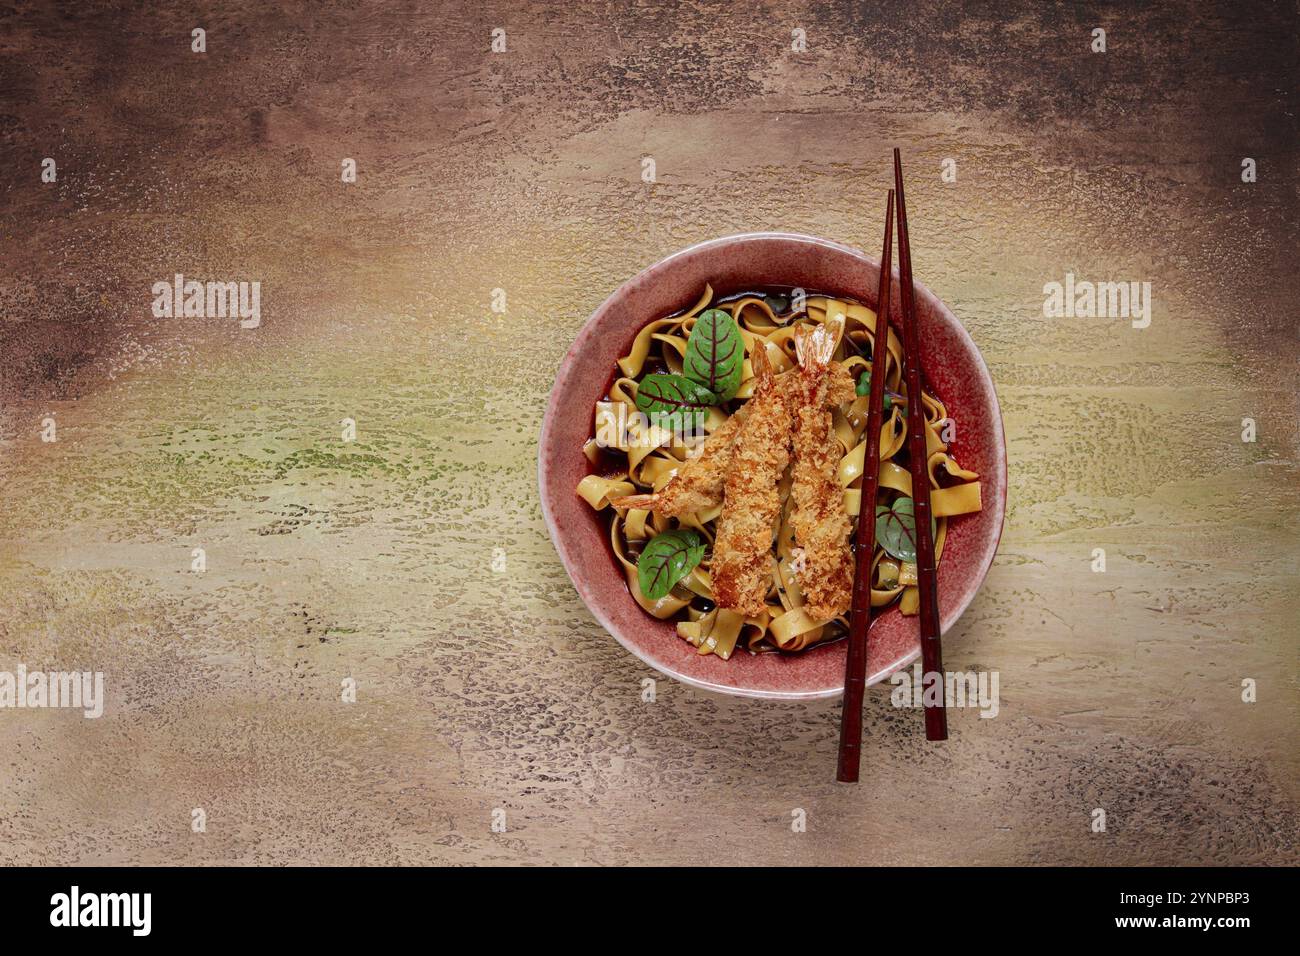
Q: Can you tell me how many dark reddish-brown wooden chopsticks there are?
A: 2